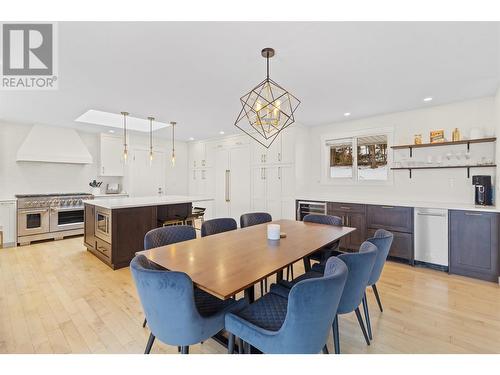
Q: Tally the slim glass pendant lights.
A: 3